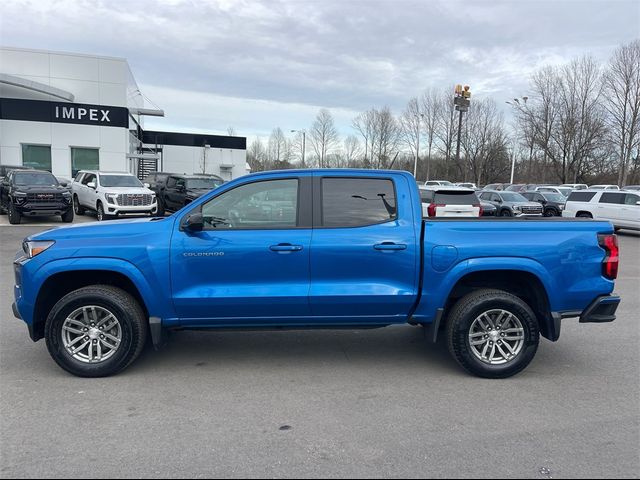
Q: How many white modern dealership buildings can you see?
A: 1